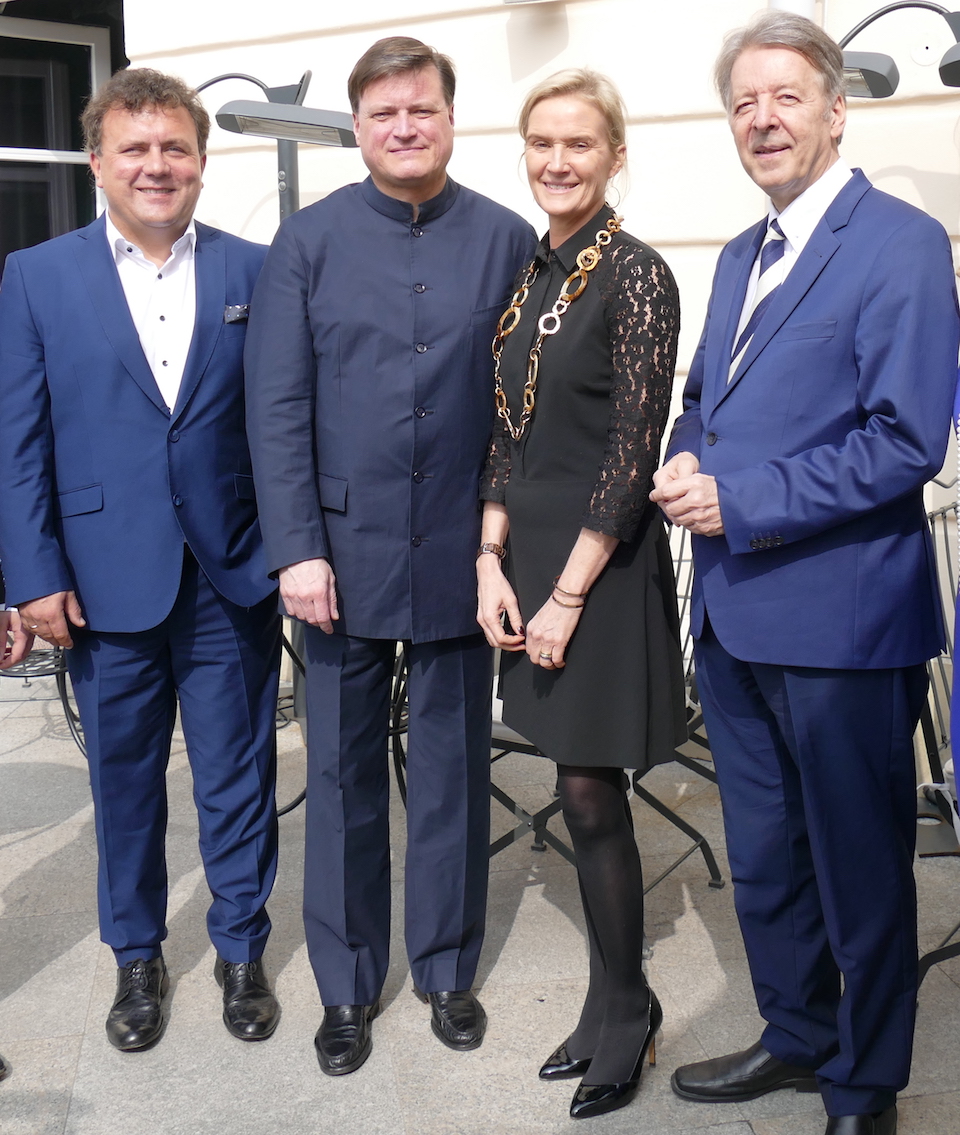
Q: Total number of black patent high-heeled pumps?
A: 2